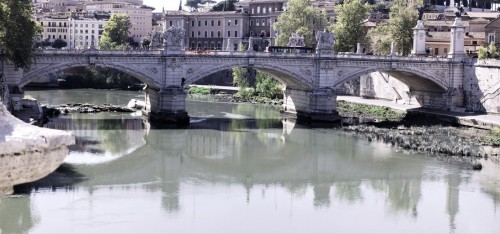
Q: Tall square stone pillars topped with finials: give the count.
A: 2